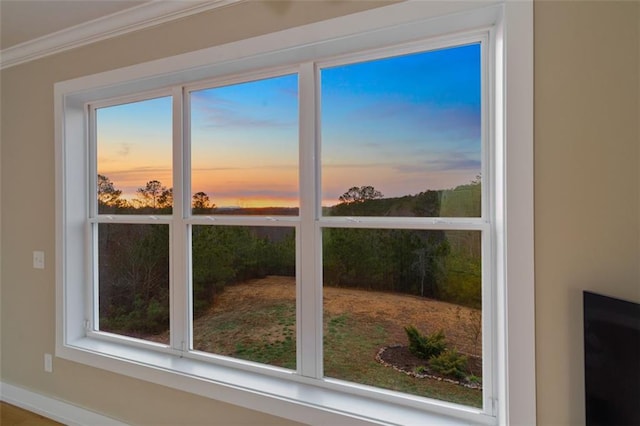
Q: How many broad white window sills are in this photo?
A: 1